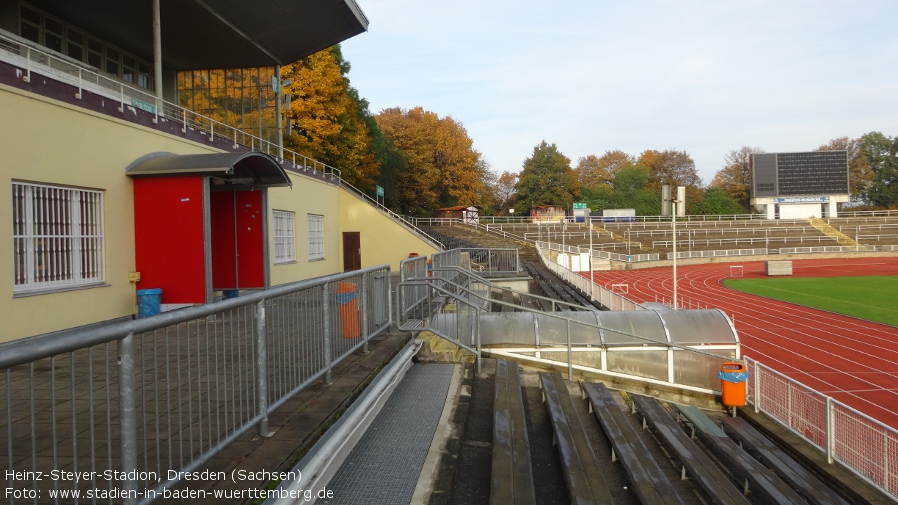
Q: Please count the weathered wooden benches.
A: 6